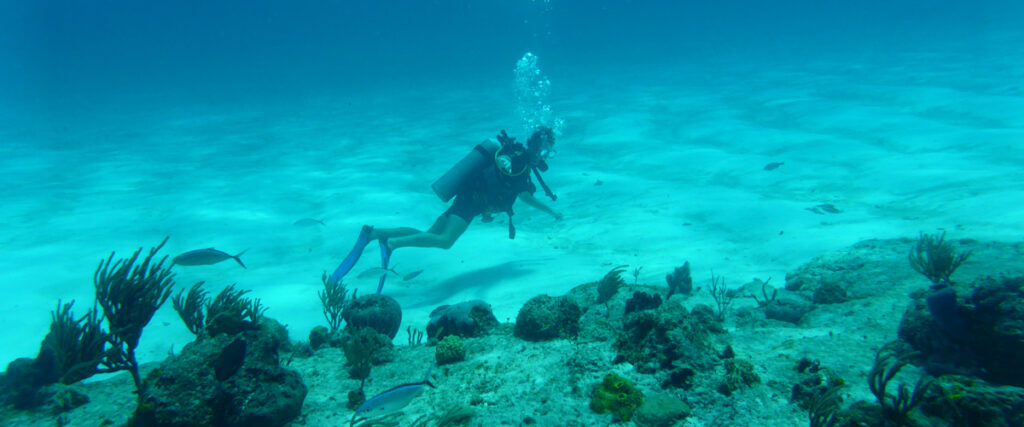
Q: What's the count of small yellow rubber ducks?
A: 0